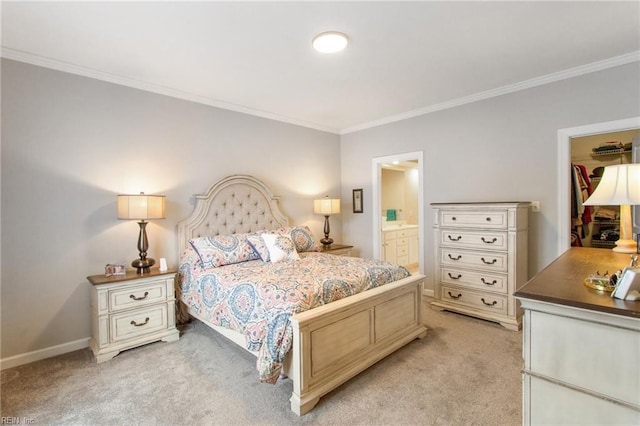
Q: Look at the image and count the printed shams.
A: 2